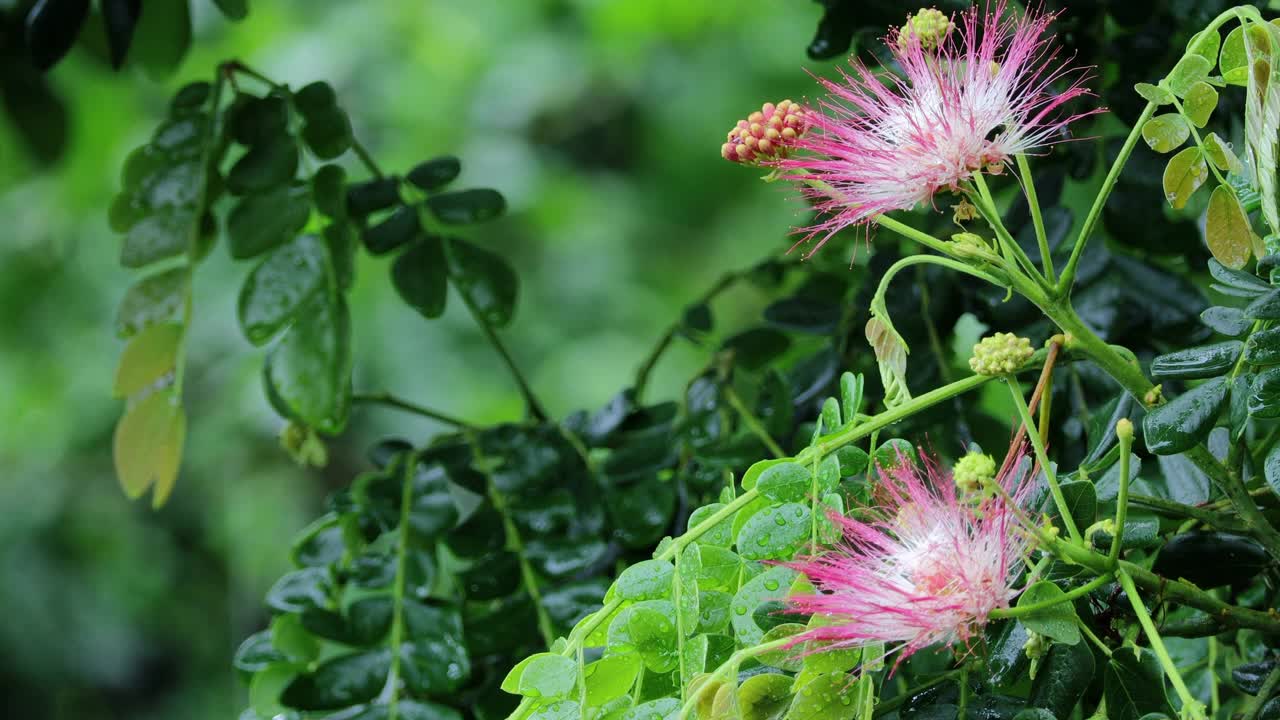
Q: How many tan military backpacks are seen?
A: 0